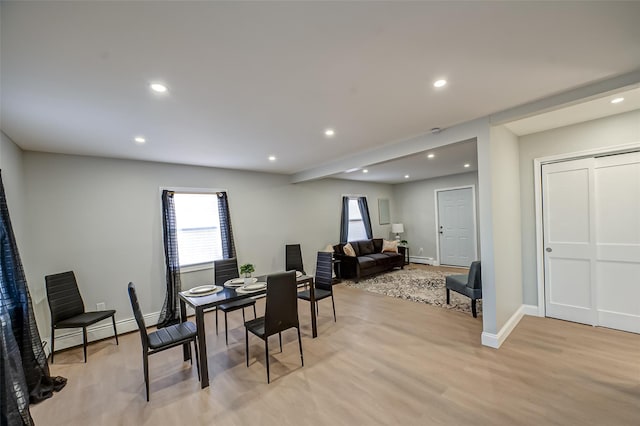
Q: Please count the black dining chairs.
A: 6